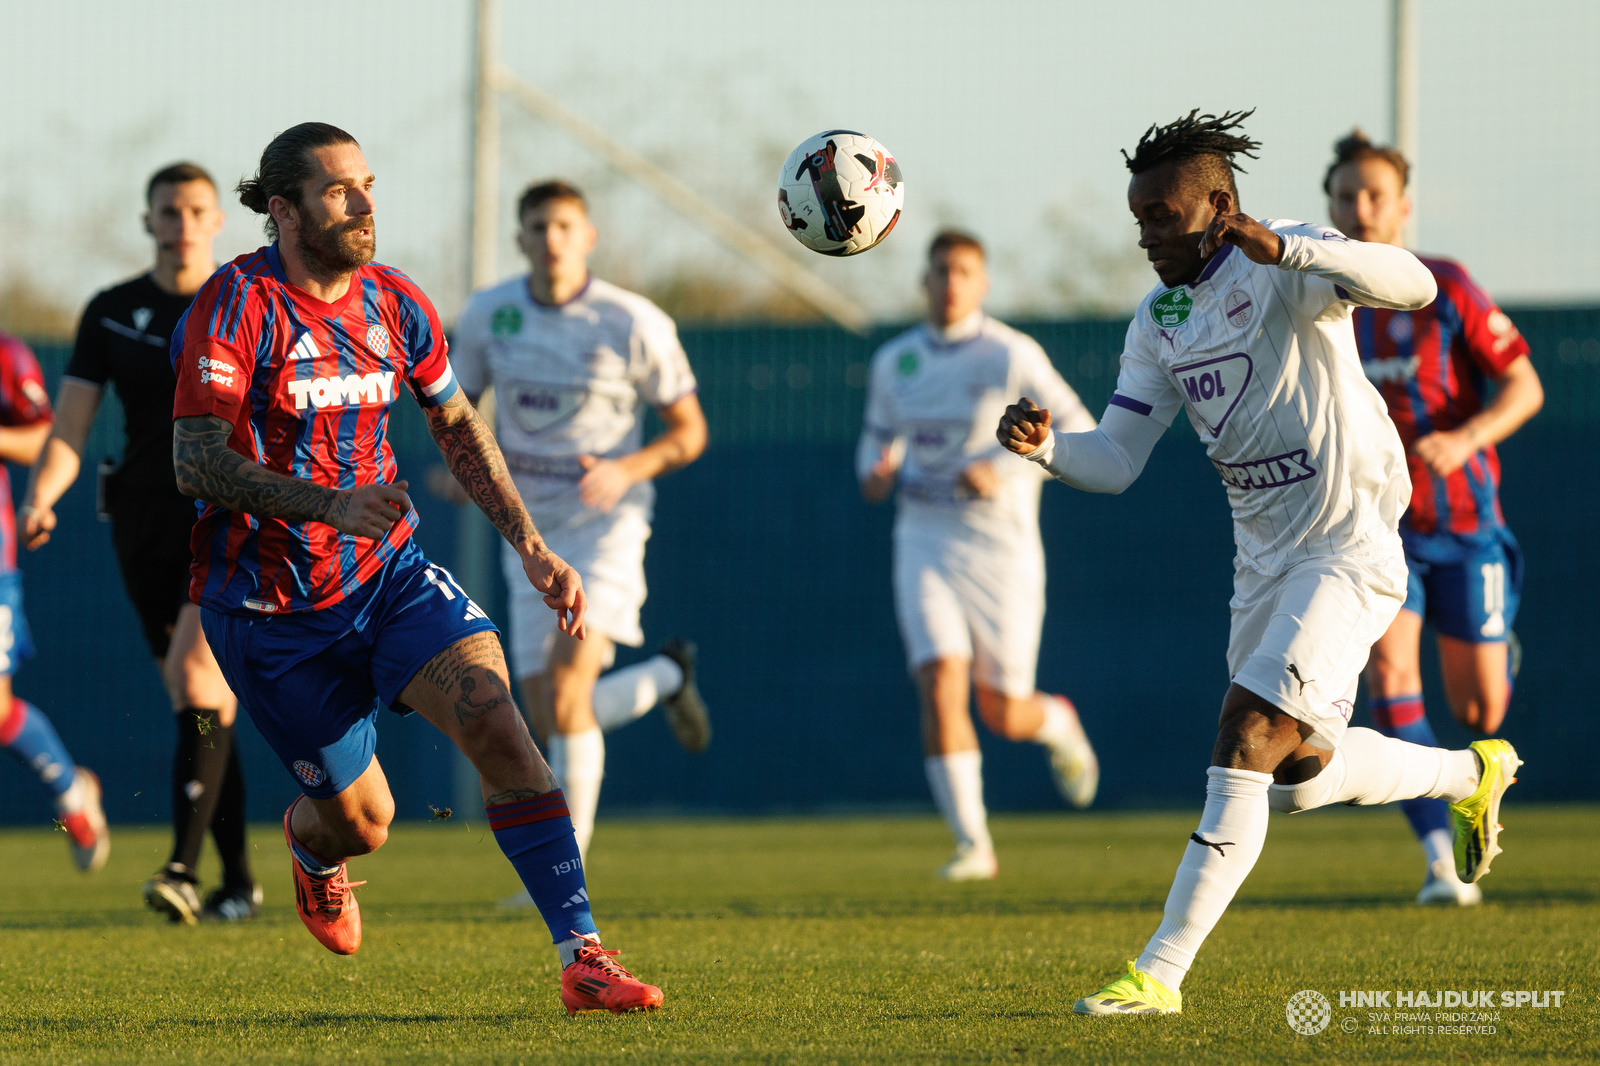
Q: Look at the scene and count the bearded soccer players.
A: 1